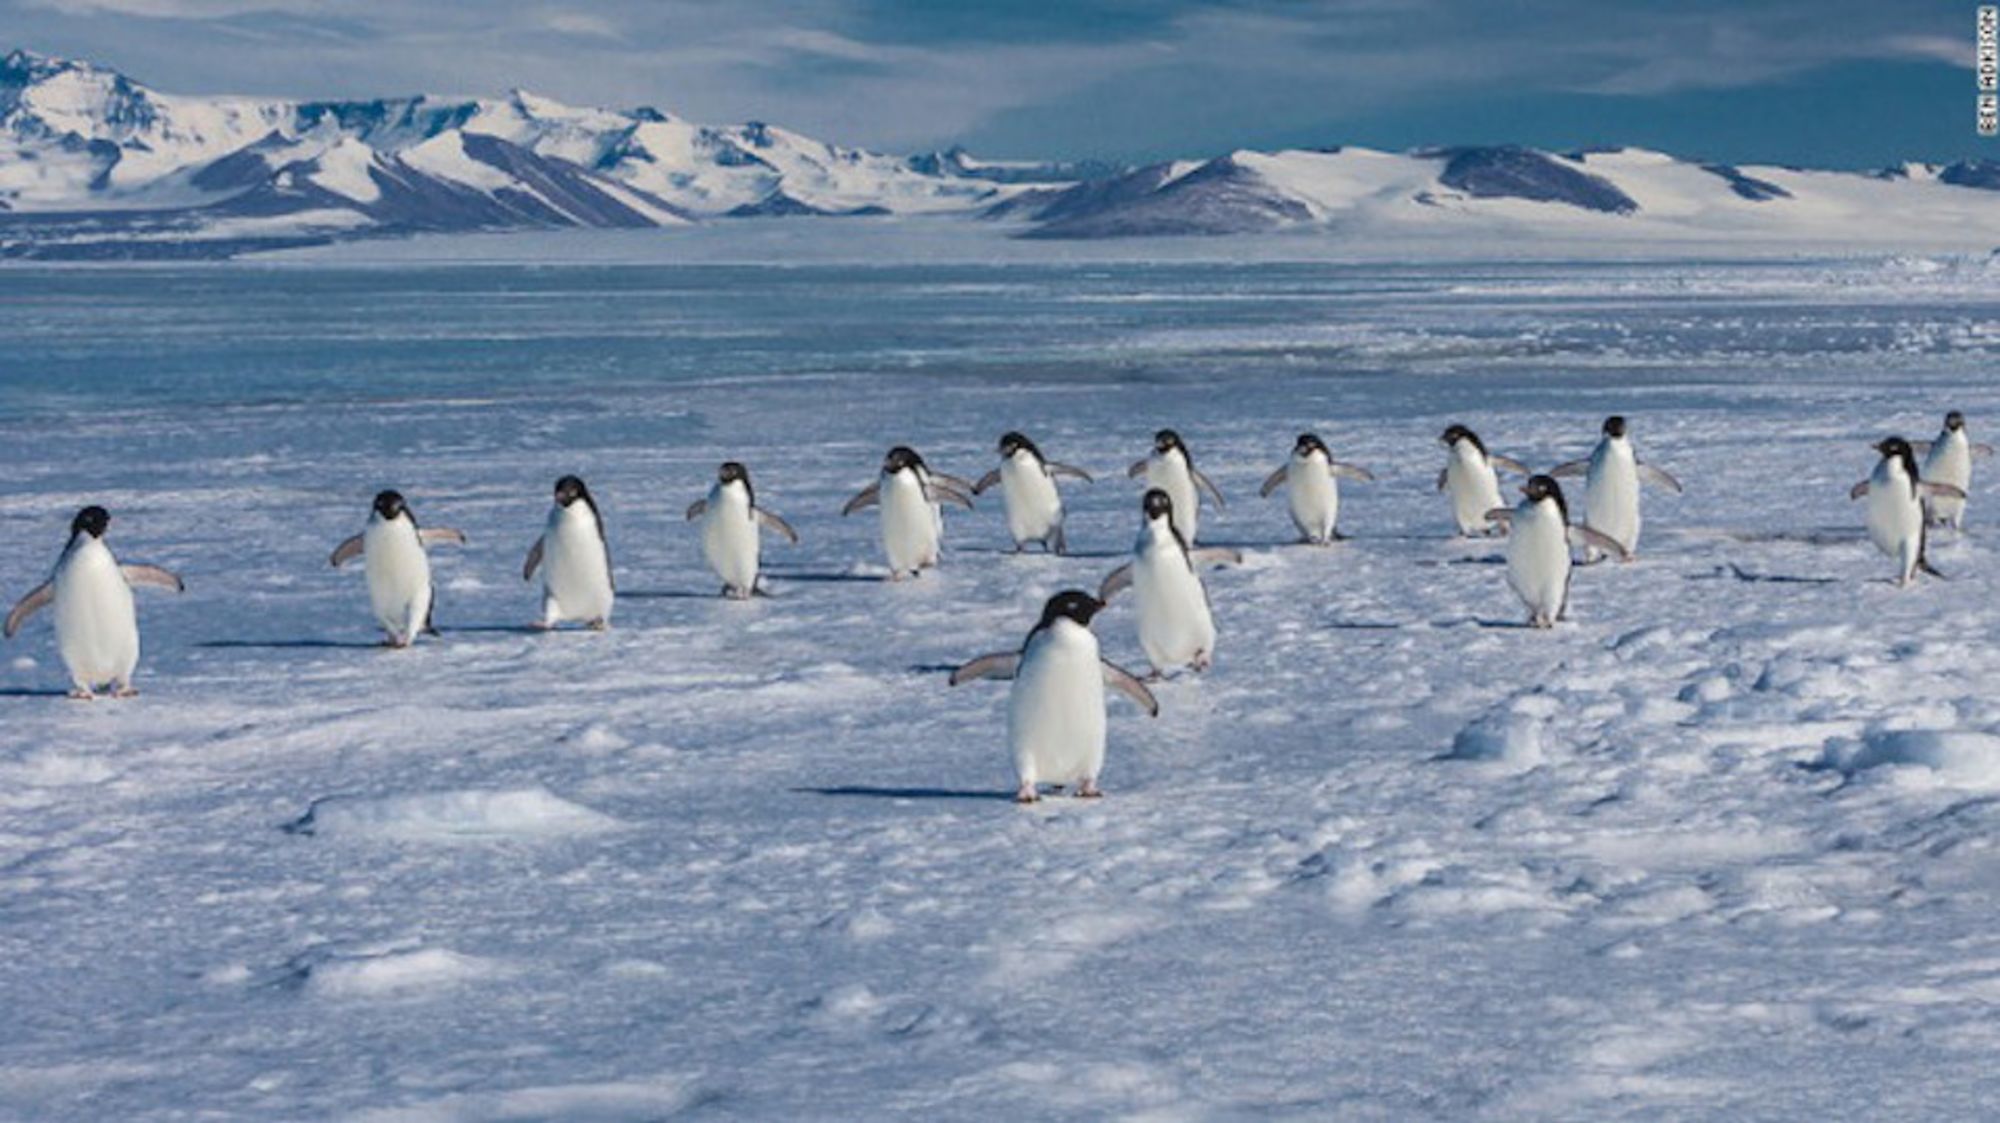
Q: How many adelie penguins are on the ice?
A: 15